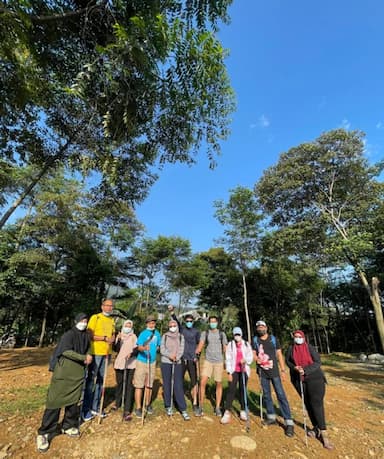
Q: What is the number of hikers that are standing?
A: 10